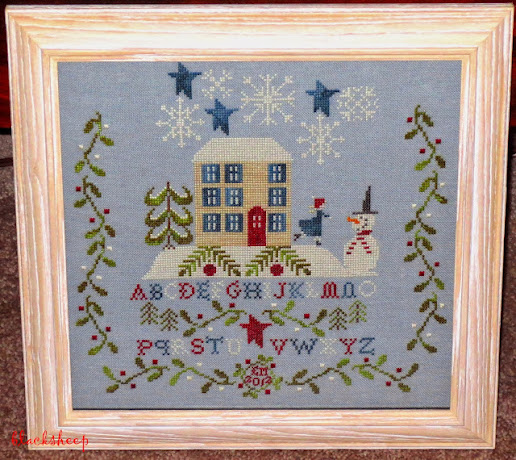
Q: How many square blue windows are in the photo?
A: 9